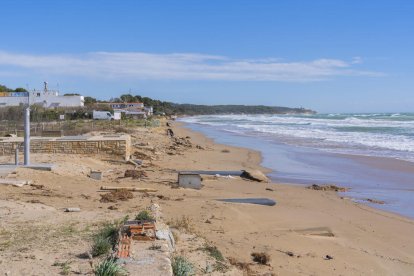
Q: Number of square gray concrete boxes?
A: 2